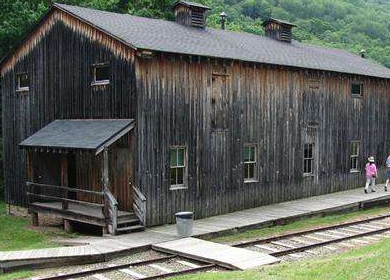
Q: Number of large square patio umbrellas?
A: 0